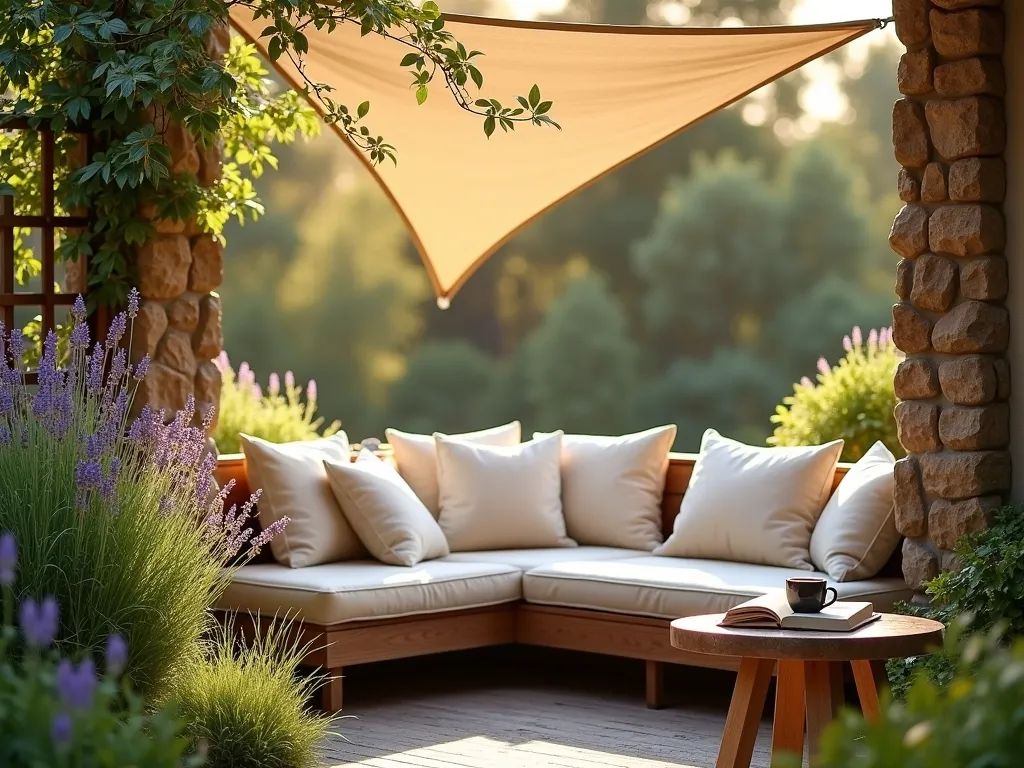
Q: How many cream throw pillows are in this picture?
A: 7